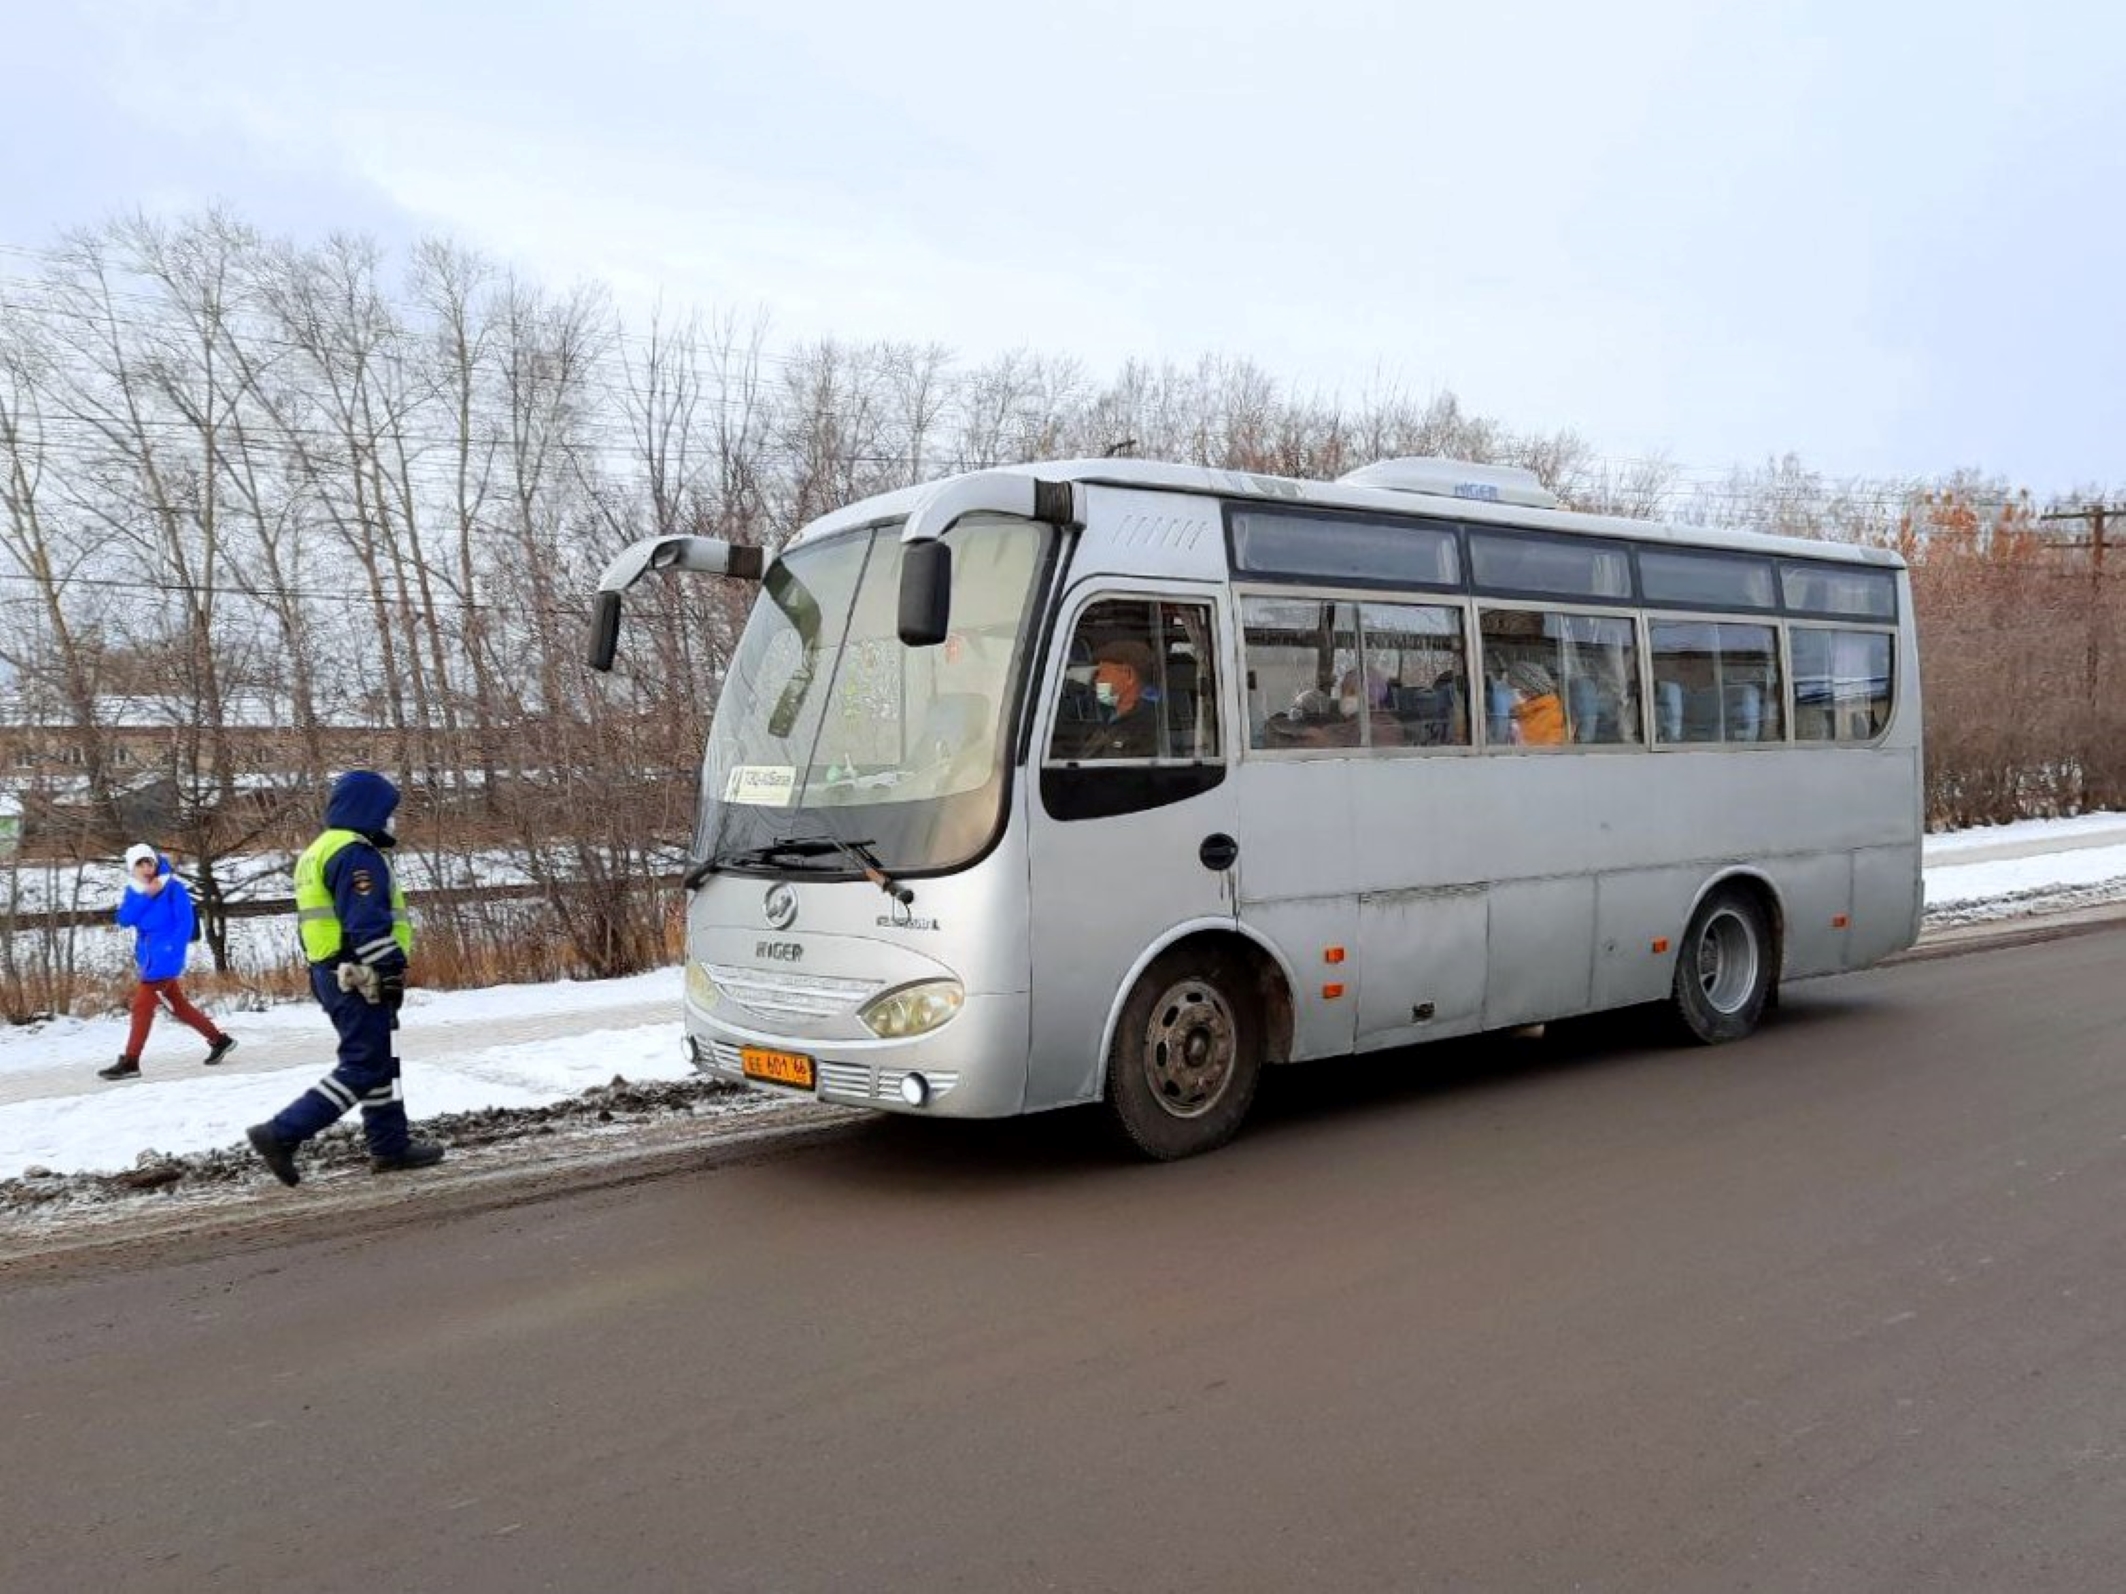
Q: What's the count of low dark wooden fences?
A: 1